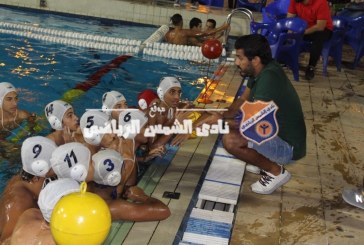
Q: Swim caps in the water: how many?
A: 11